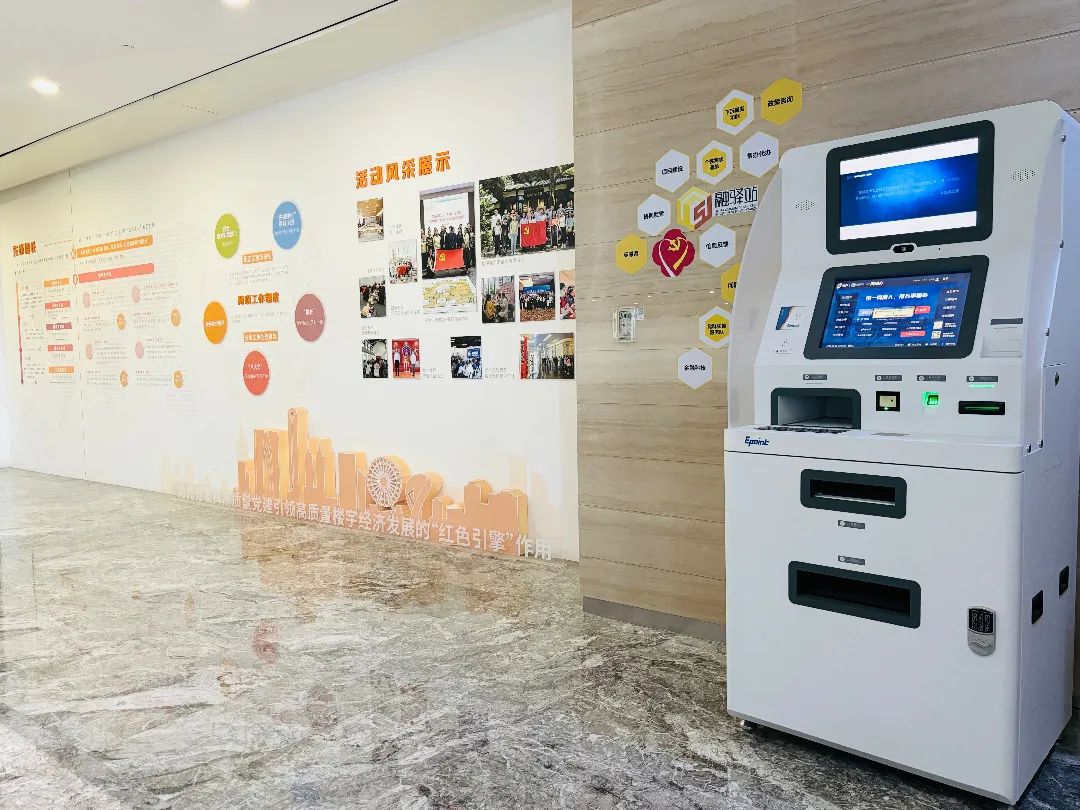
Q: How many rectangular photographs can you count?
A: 12